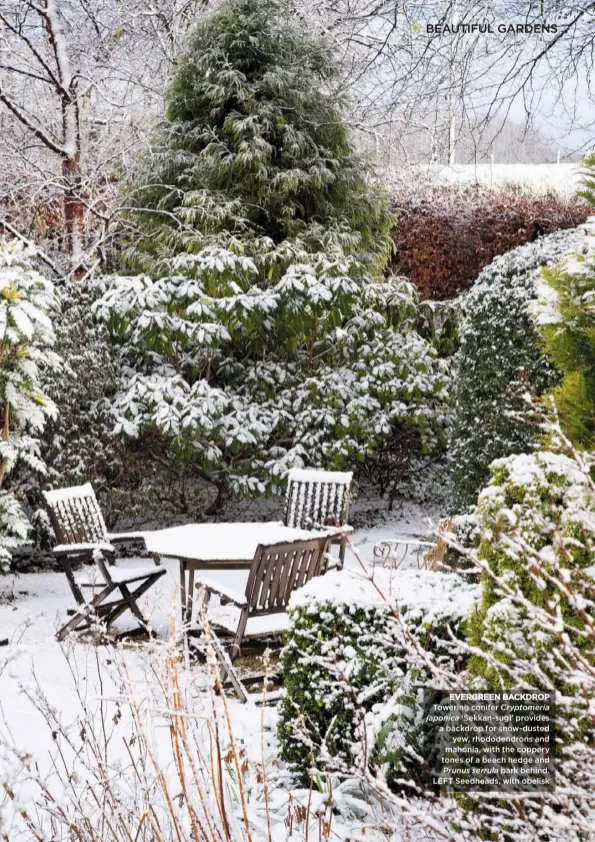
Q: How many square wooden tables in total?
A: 0